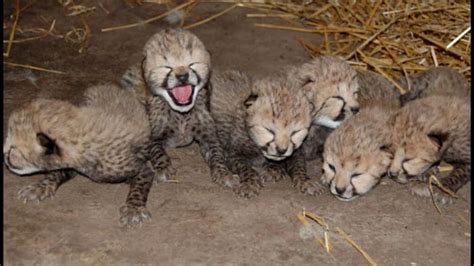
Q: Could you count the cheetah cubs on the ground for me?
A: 6